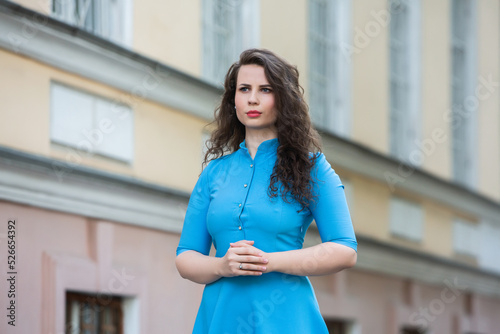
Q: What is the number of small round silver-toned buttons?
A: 4